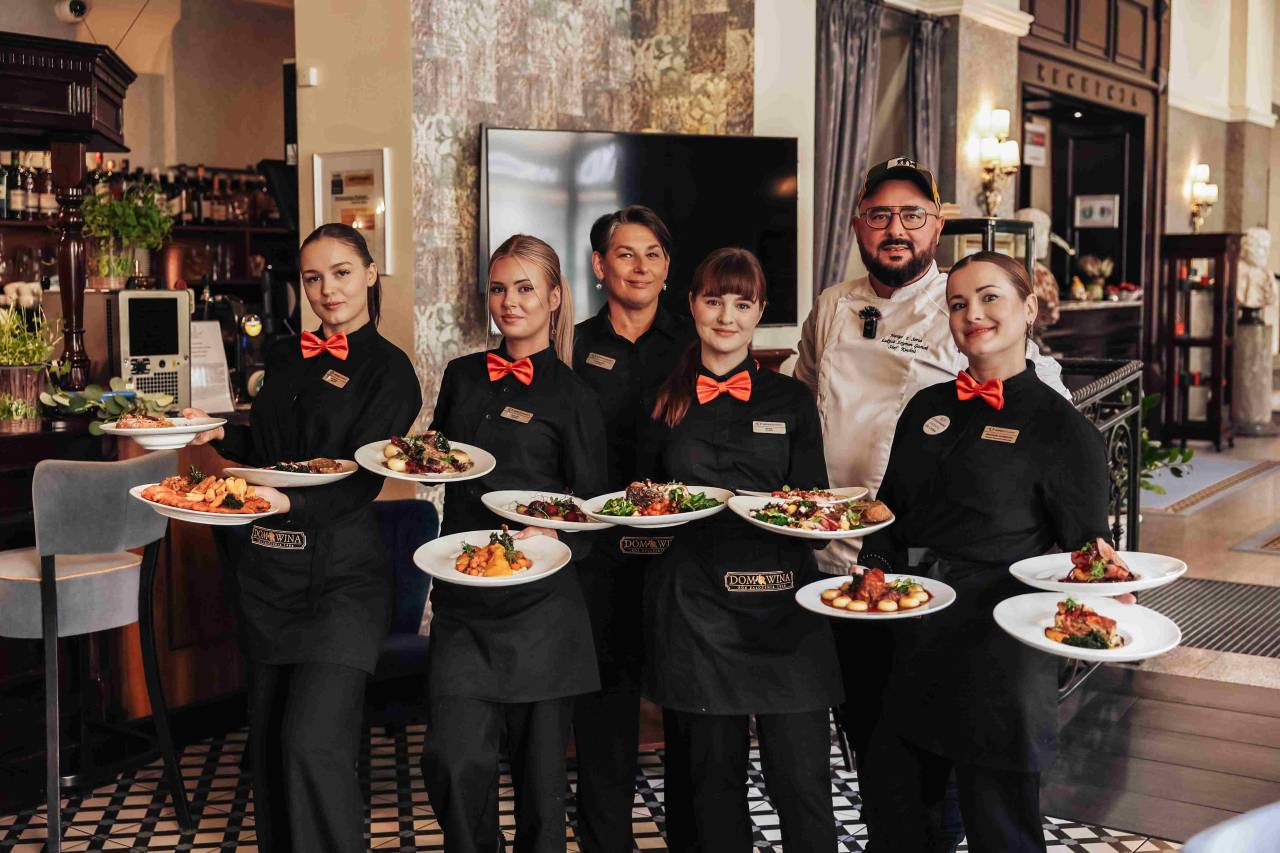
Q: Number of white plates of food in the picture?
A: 12